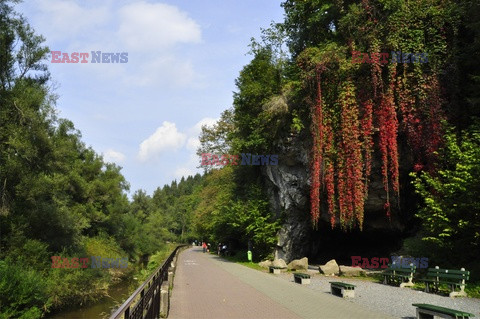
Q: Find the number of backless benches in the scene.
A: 4